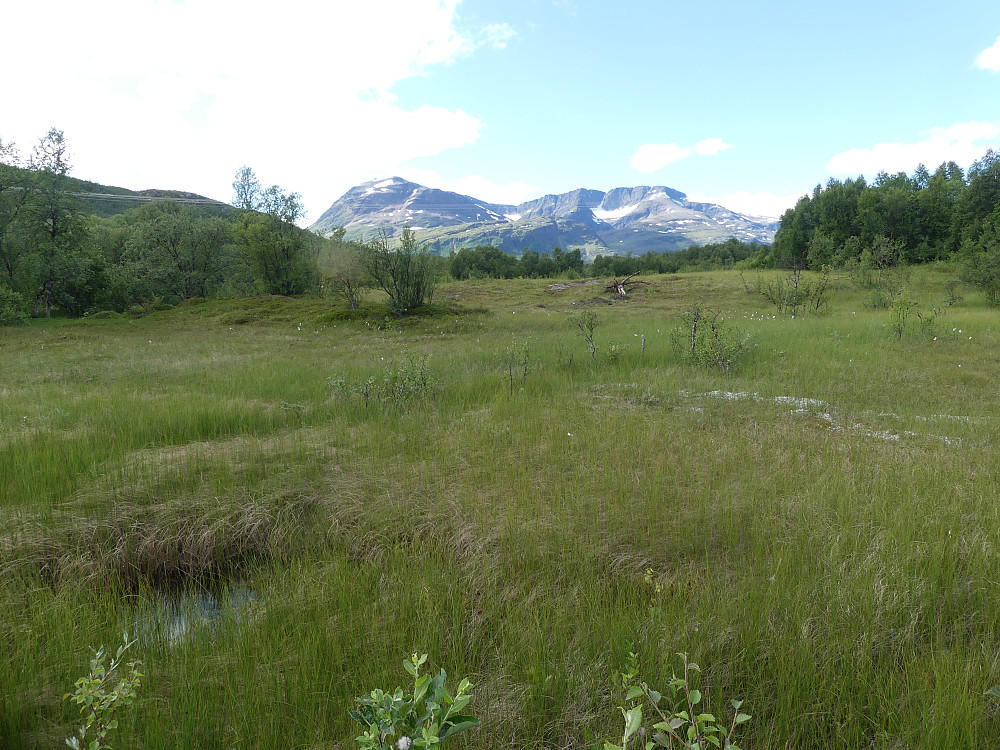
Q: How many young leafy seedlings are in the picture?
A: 3